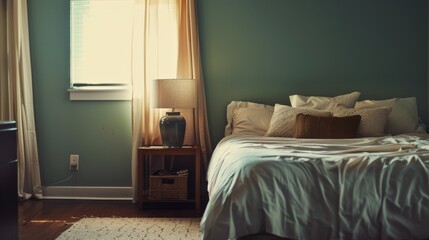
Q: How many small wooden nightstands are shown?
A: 1